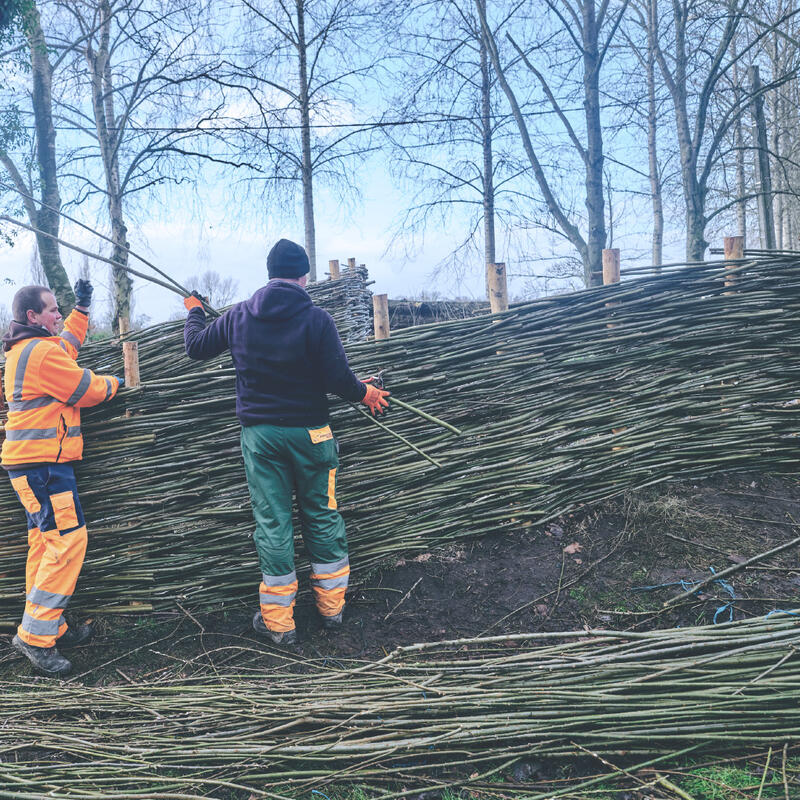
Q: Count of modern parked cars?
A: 0